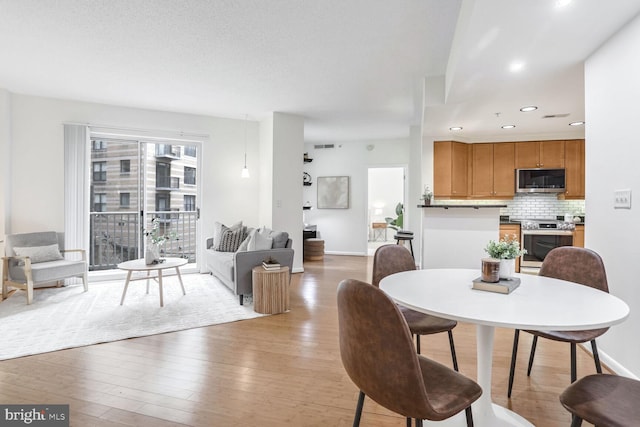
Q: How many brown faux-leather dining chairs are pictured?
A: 4